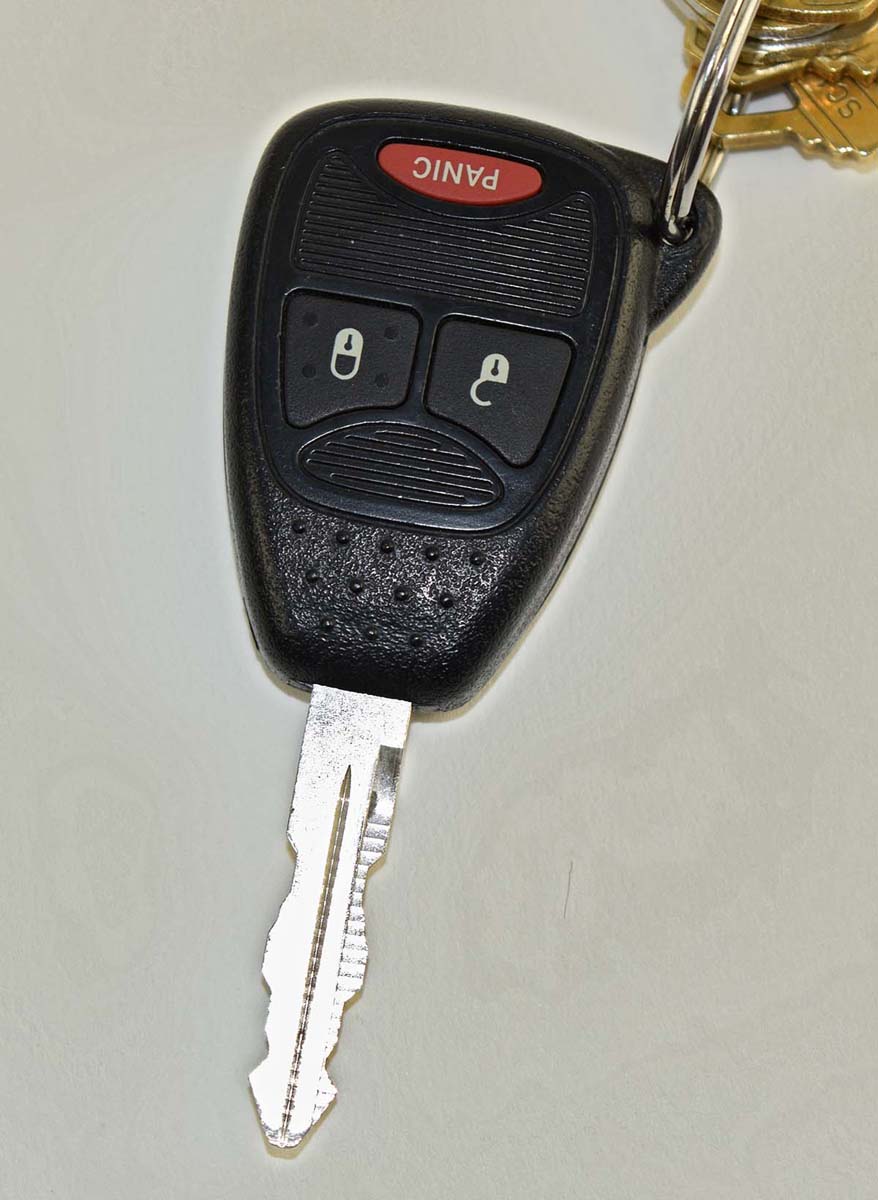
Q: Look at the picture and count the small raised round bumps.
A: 12